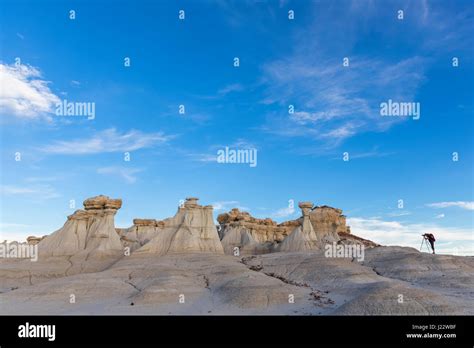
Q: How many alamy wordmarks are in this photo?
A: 6